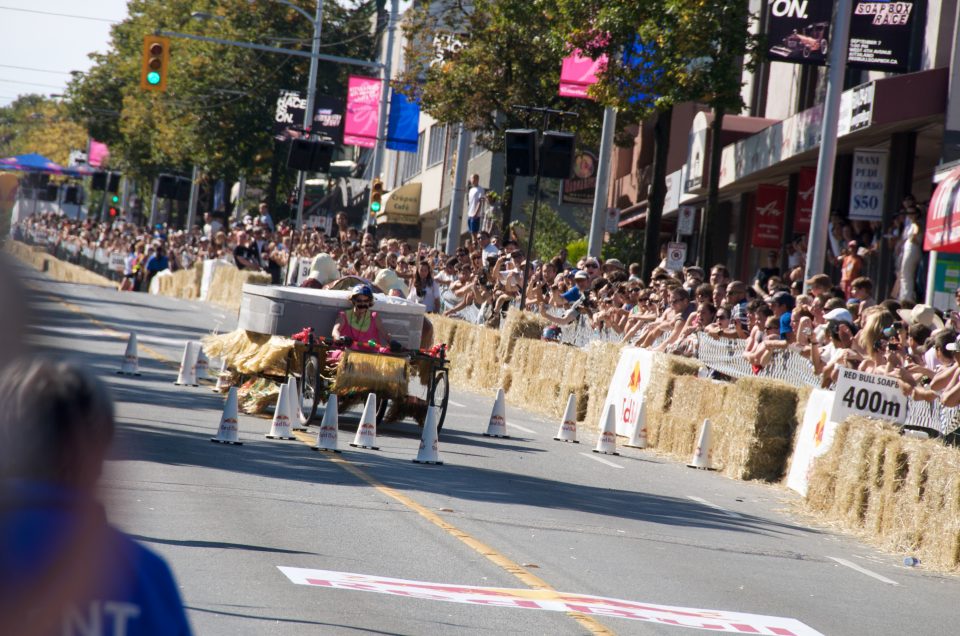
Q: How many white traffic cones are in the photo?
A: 15